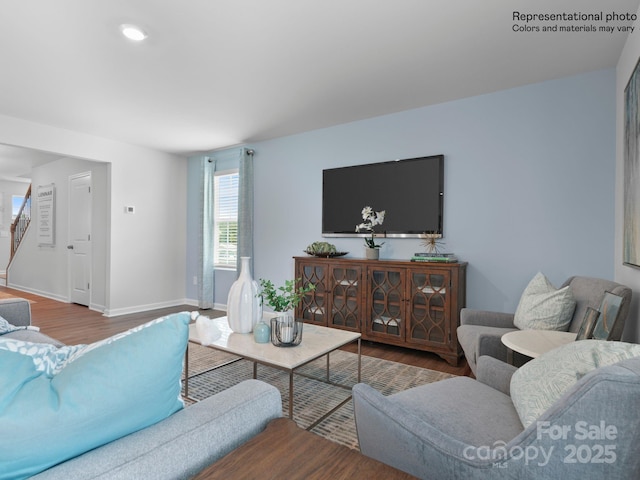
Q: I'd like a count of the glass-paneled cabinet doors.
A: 4